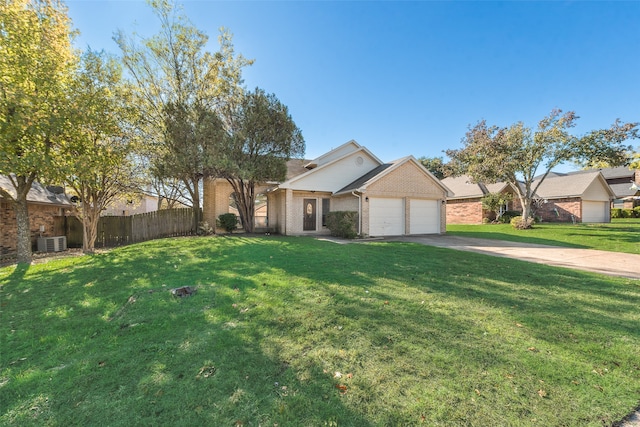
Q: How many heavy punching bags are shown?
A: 0